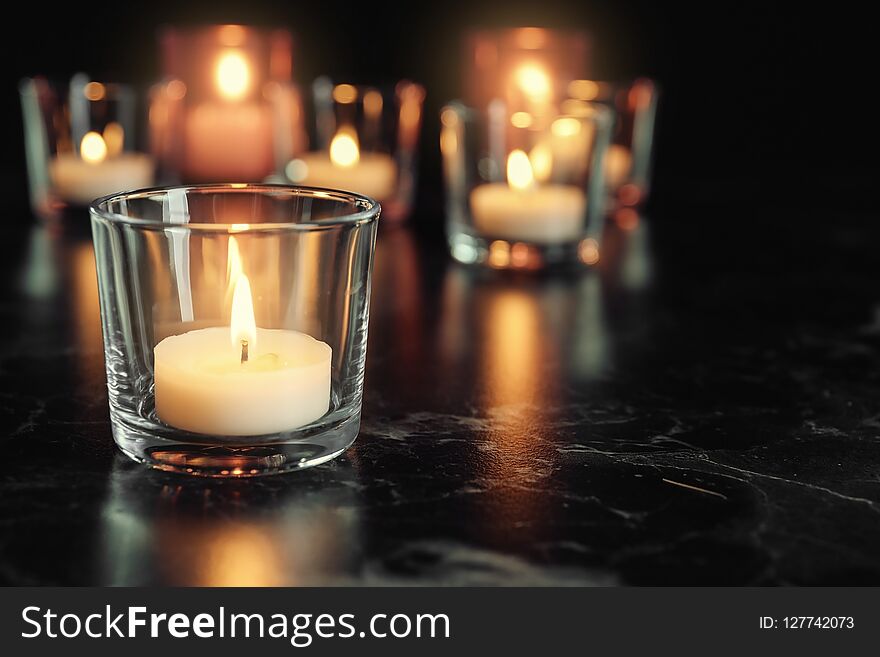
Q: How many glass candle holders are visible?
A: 7